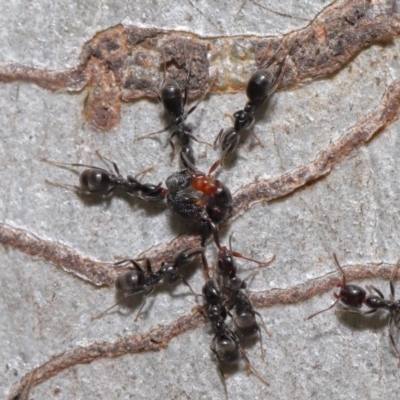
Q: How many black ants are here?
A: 7